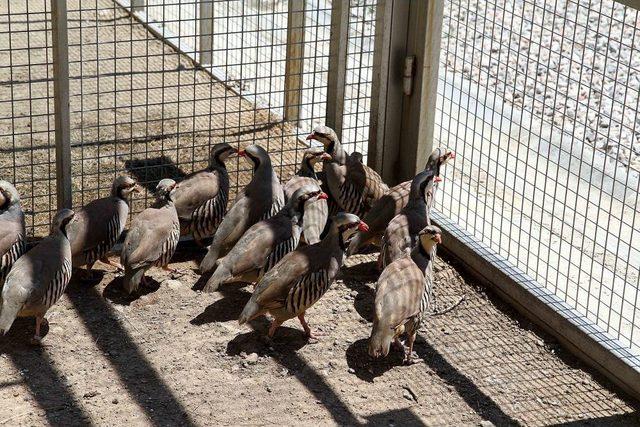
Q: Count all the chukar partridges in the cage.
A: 13